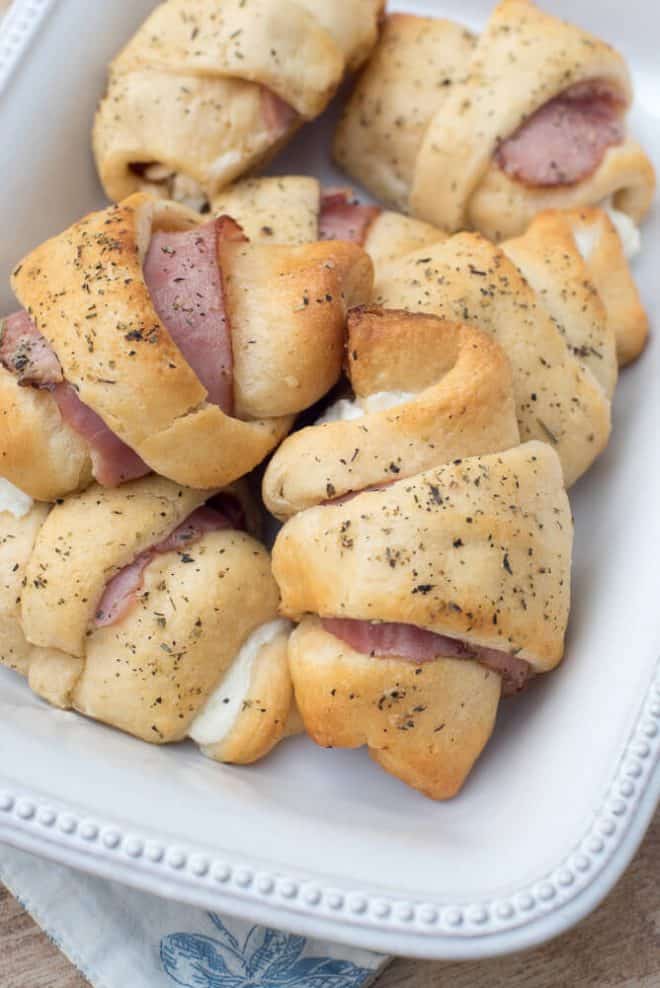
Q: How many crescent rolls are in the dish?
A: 7